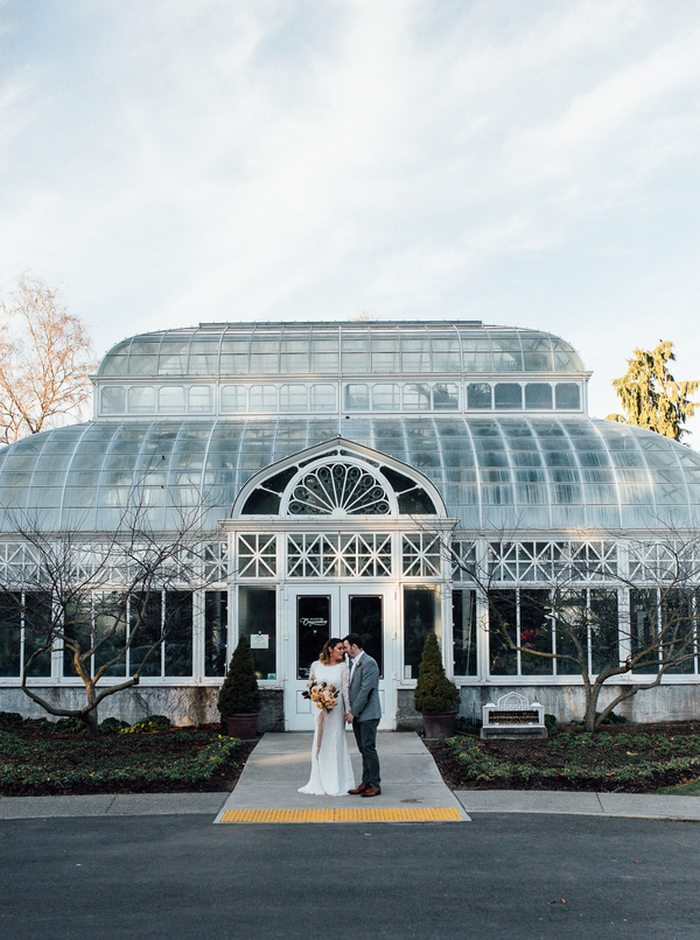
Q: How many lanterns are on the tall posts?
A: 0